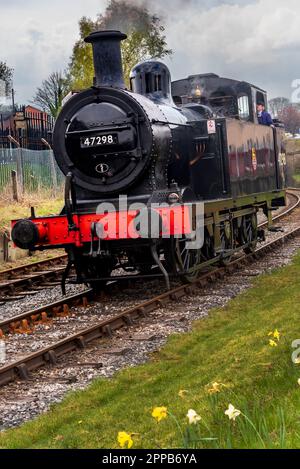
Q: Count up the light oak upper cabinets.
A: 0